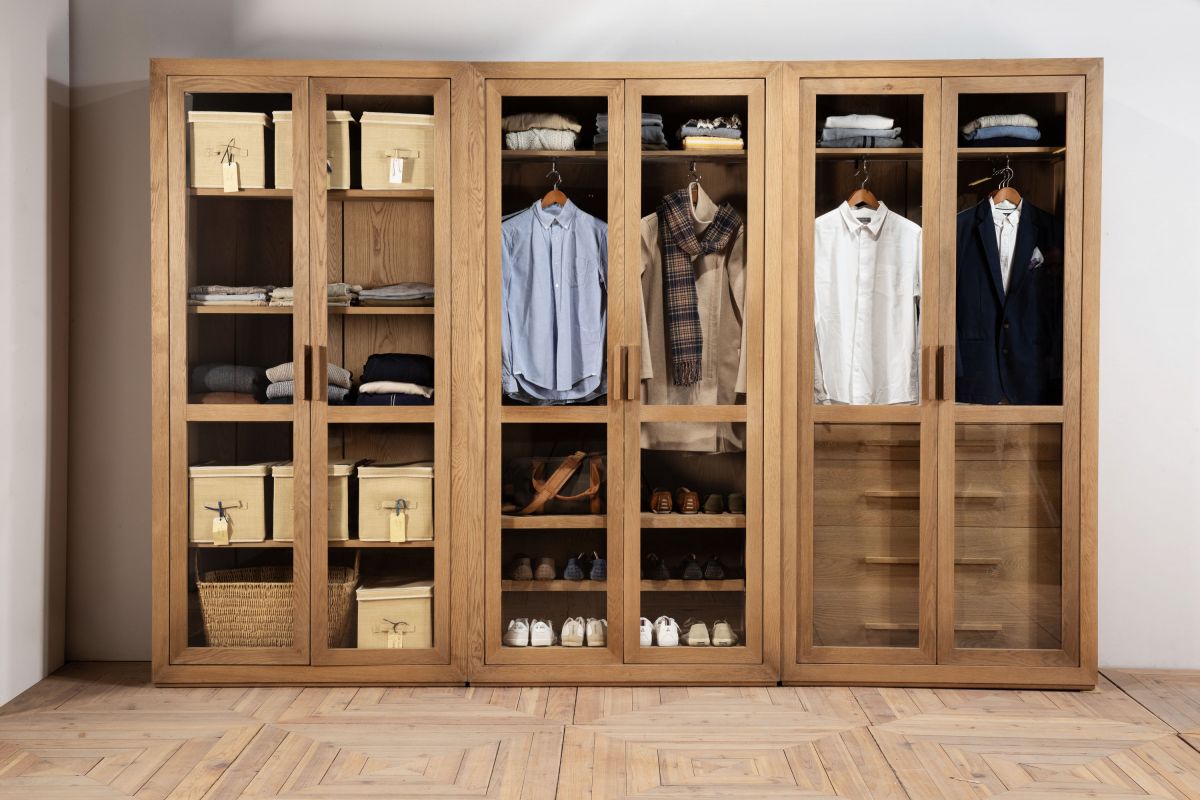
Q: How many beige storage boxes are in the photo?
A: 7